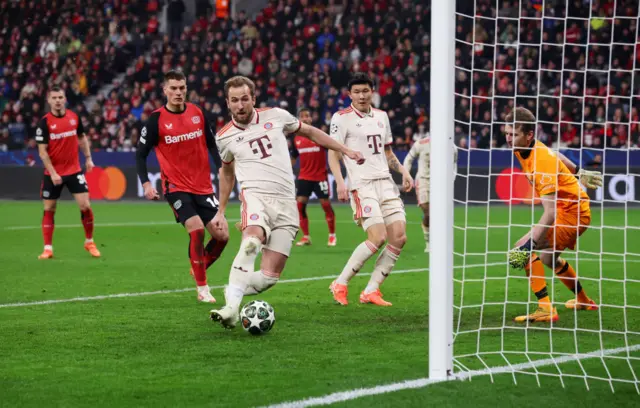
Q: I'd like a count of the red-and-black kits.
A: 3